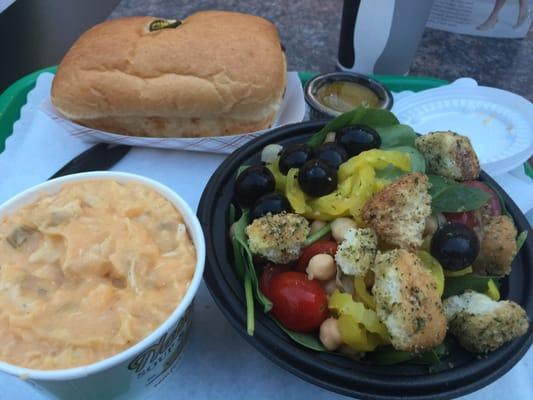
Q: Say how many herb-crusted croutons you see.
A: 7